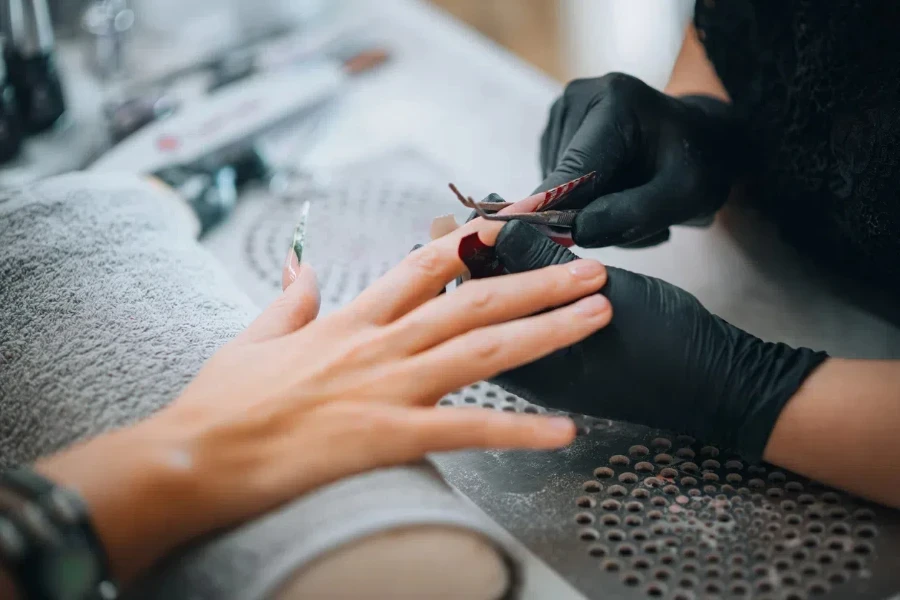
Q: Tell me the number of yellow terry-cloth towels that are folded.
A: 0